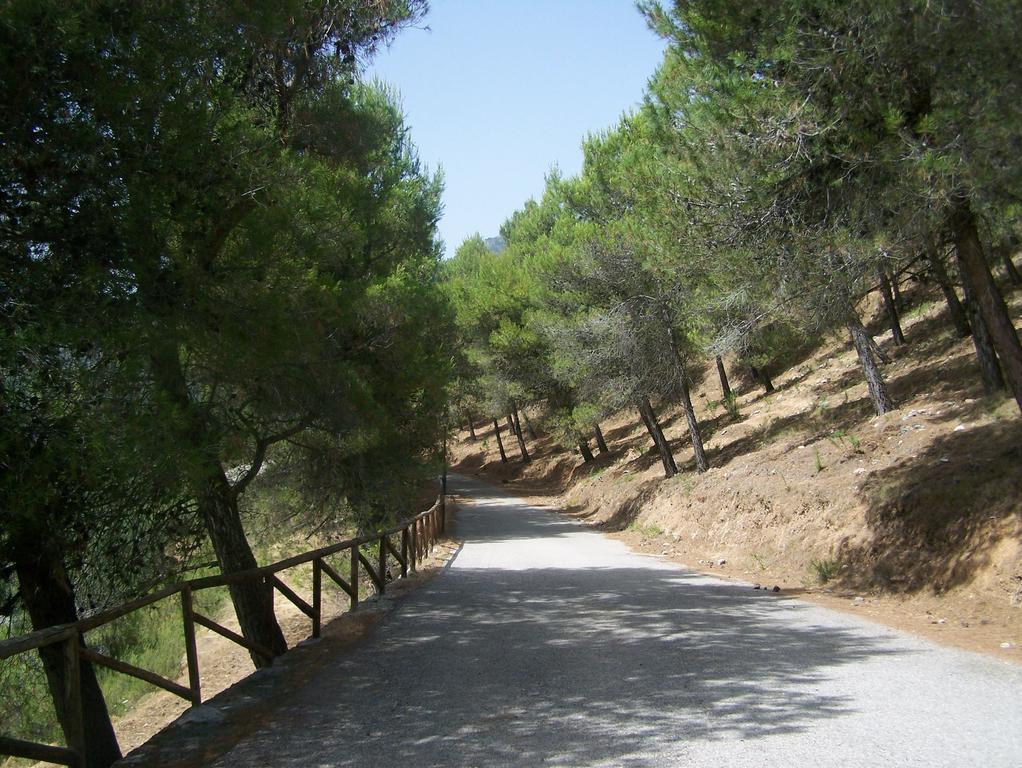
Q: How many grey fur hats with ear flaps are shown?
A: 0